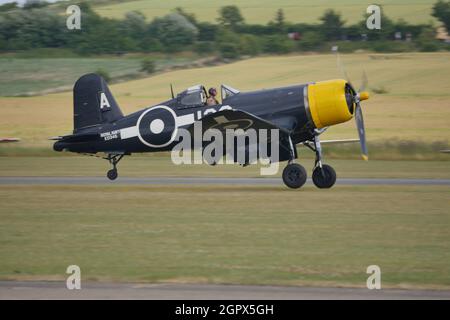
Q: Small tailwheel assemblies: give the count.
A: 1